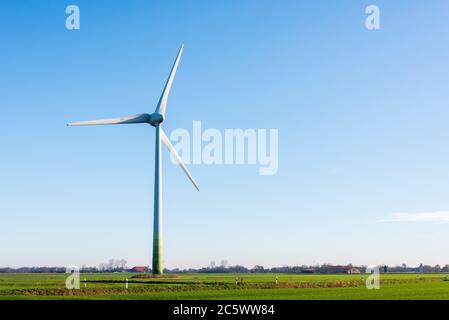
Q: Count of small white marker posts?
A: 4